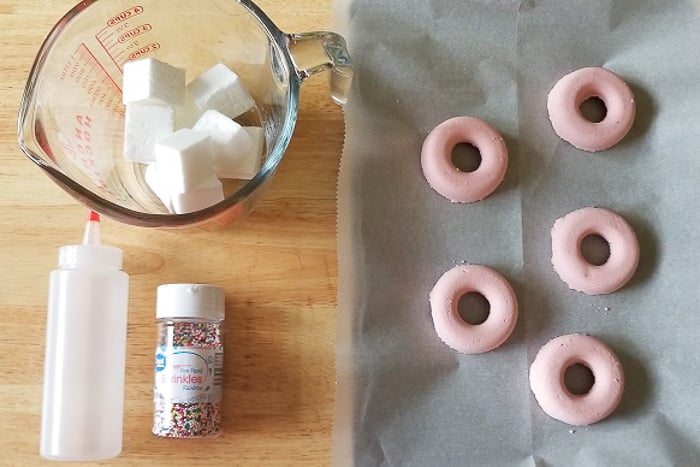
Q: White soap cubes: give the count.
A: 8